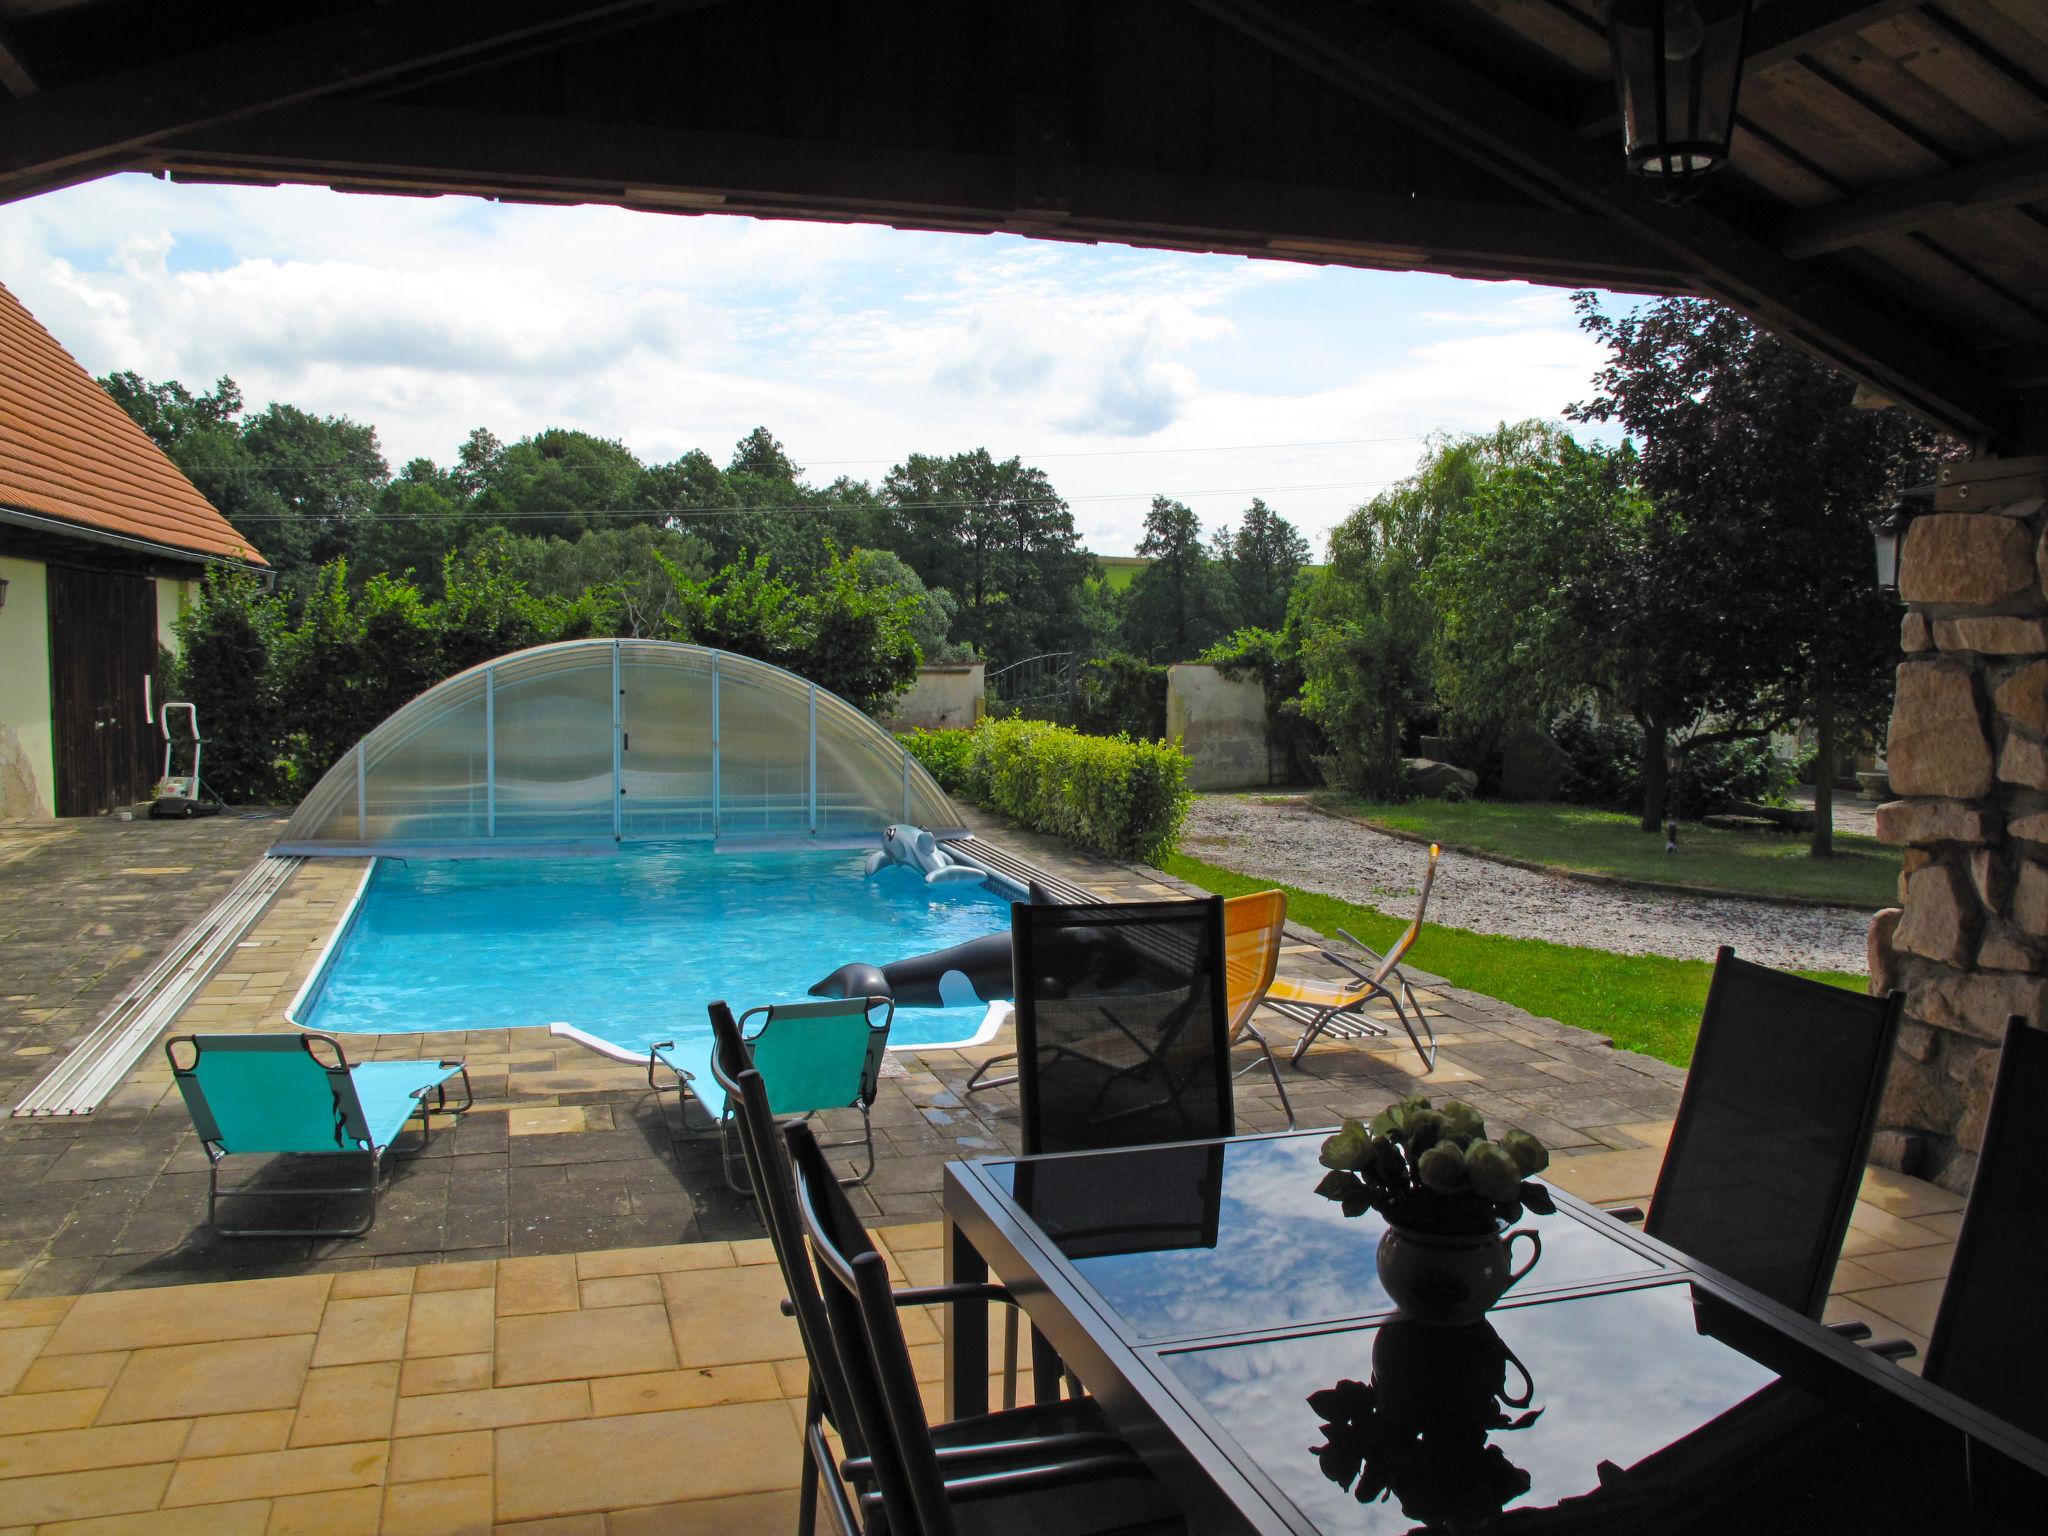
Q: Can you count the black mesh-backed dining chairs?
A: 5